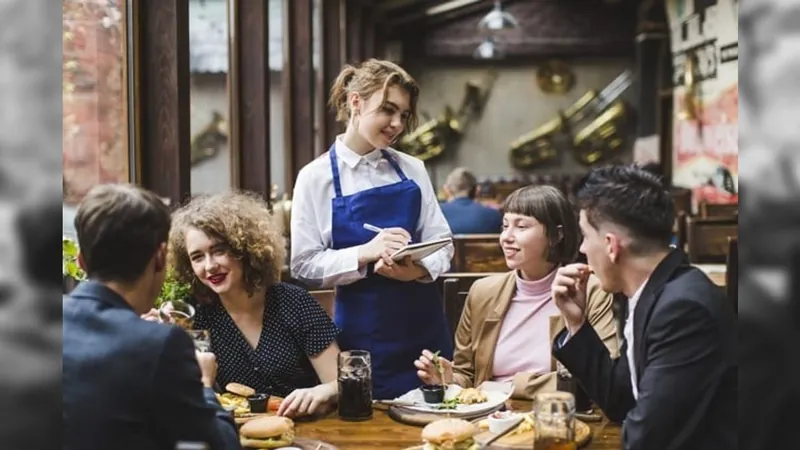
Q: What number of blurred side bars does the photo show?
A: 2